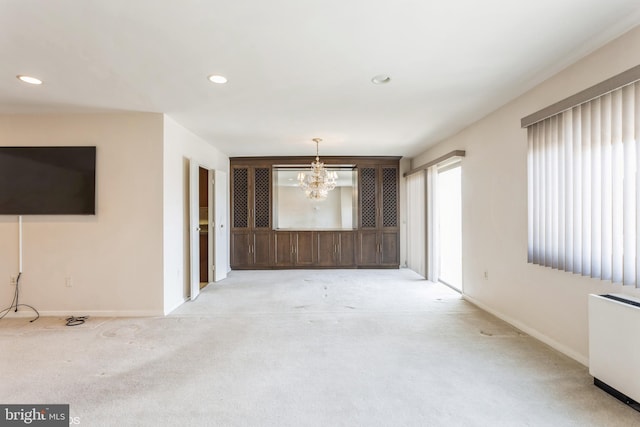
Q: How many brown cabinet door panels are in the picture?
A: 12